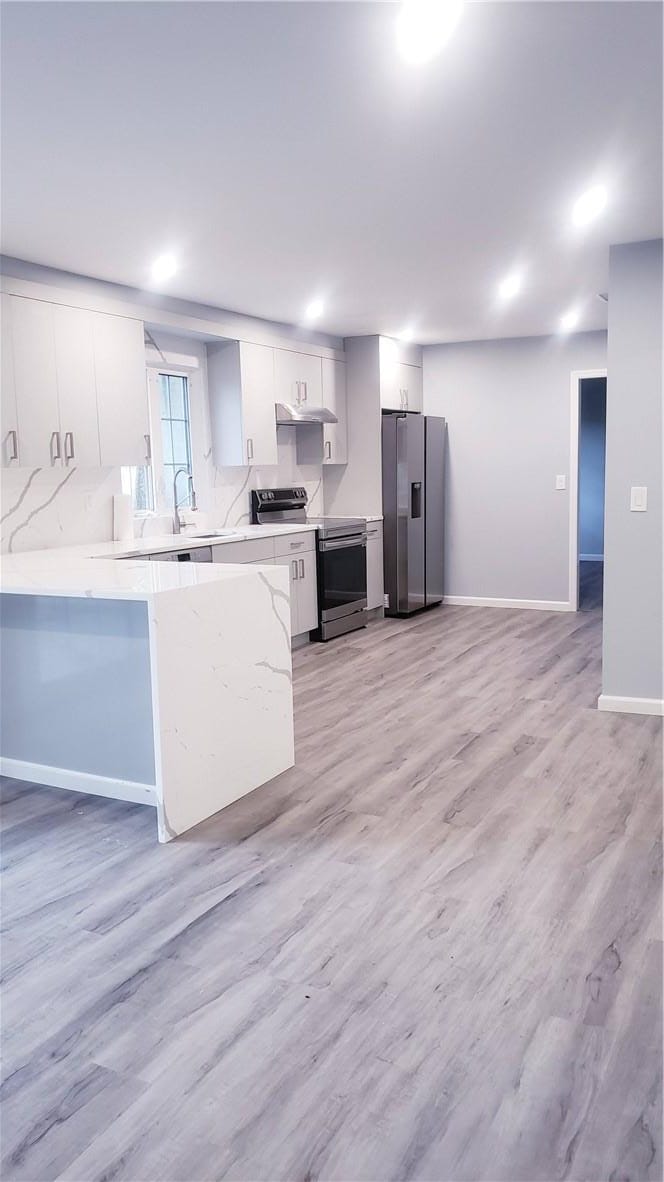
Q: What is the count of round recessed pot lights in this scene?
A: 7